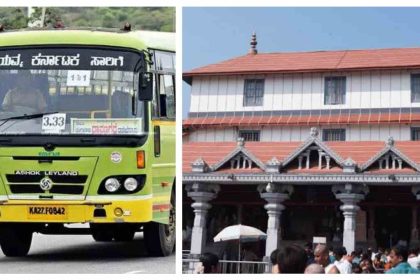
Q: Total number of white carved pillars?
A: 3